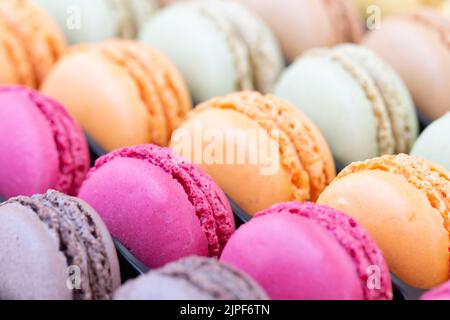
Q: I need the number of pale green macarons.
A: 4